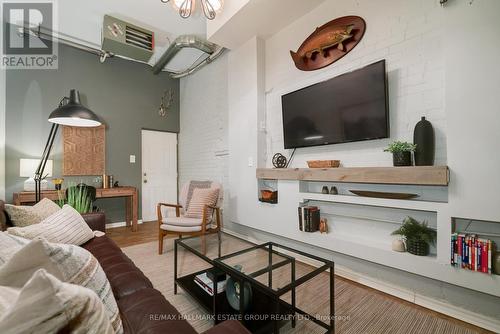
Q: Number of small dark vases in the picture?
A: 2